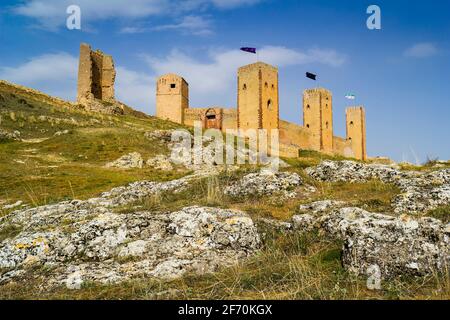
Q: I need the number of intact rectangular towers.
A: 4